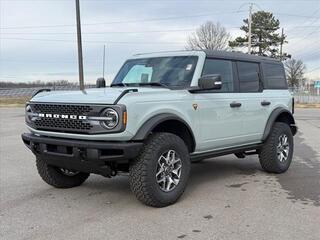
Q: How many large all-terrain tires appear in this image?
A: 3